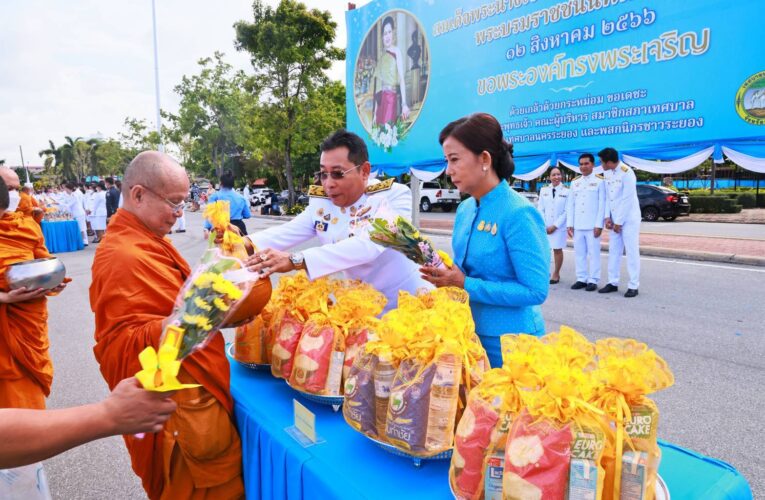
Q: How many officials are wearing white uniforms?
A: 4